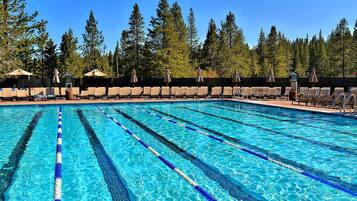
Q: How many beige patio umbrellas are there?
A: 9